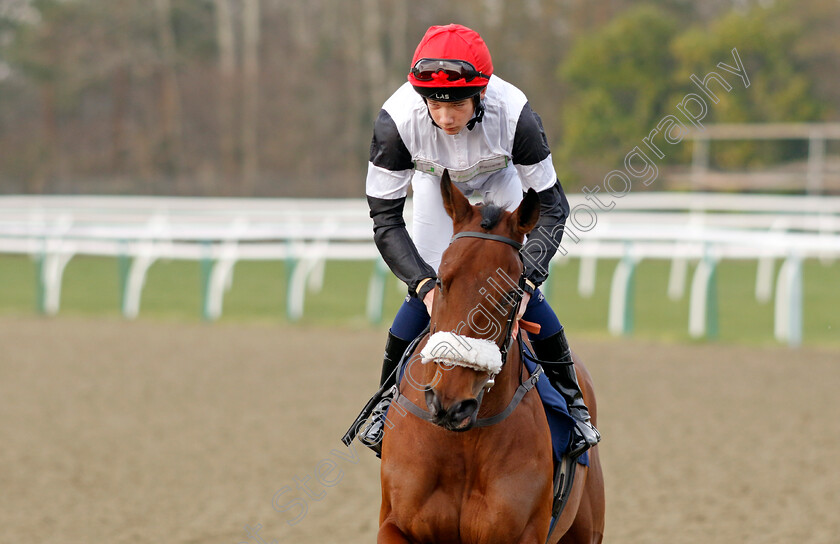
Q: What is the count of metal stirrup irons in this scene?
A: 2